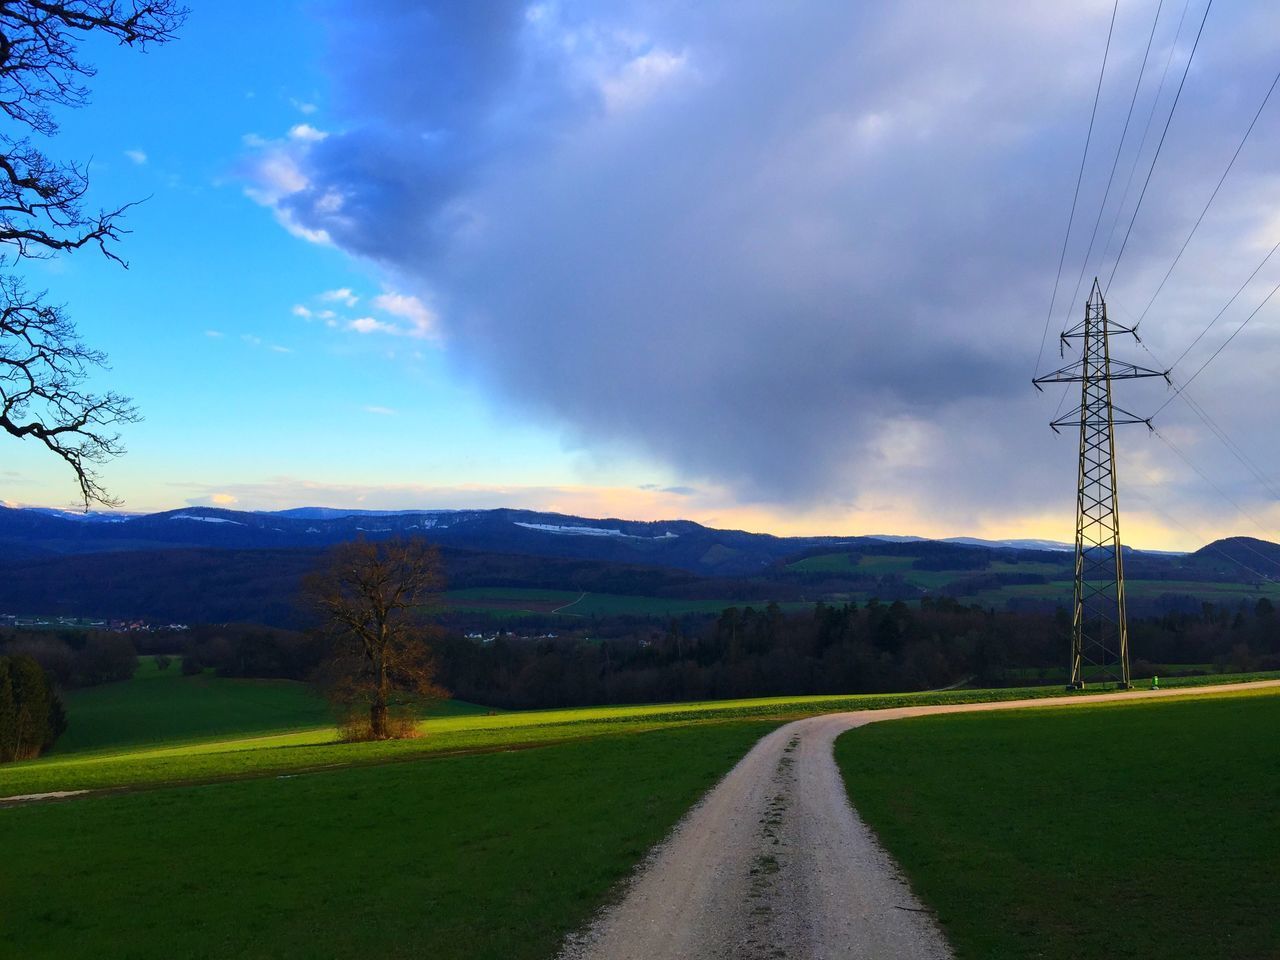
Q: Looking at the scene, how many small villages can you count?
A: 2